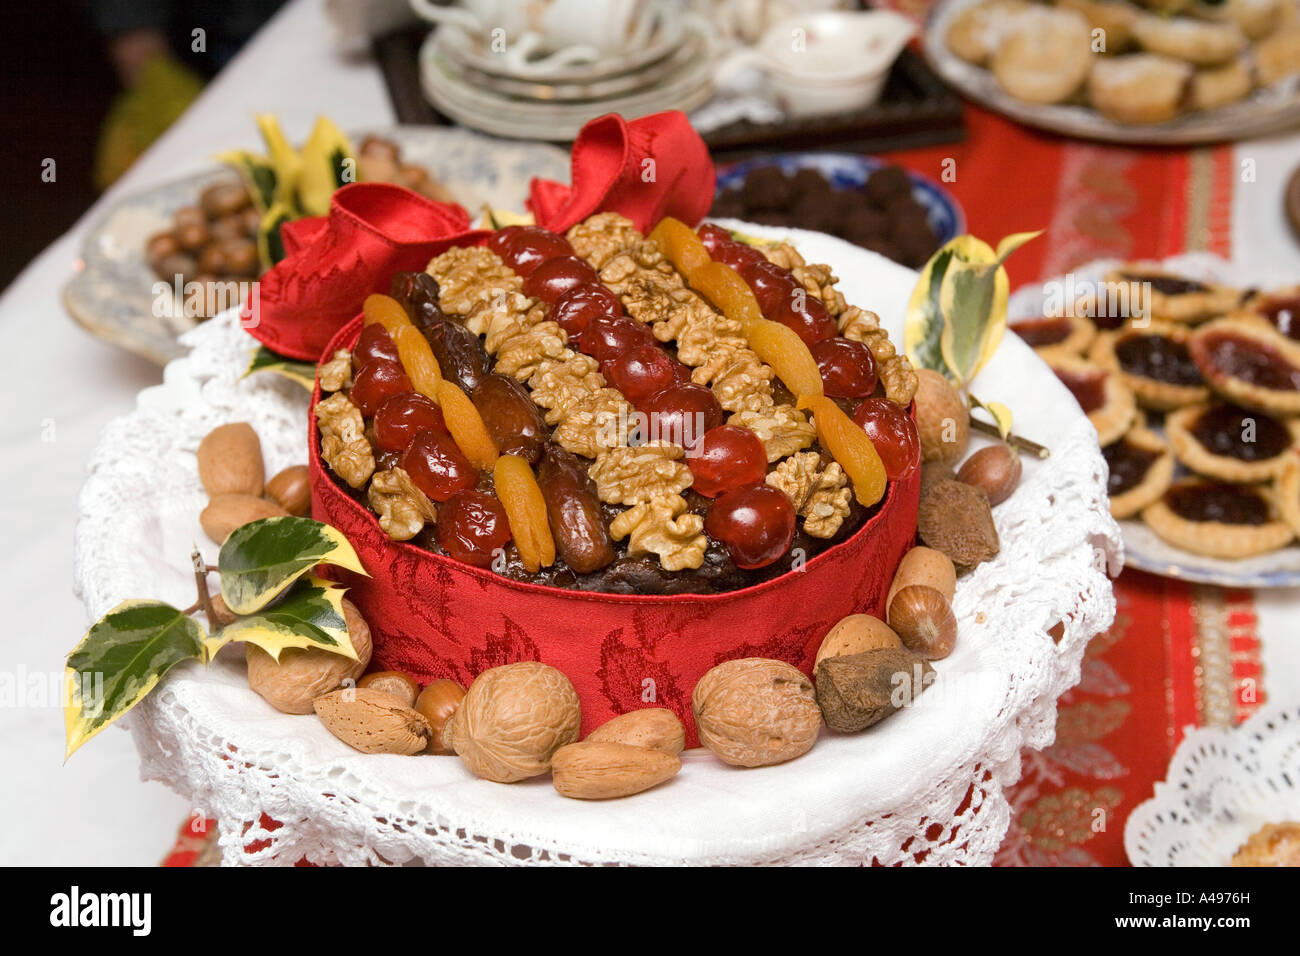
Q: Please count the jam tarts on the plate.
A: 11